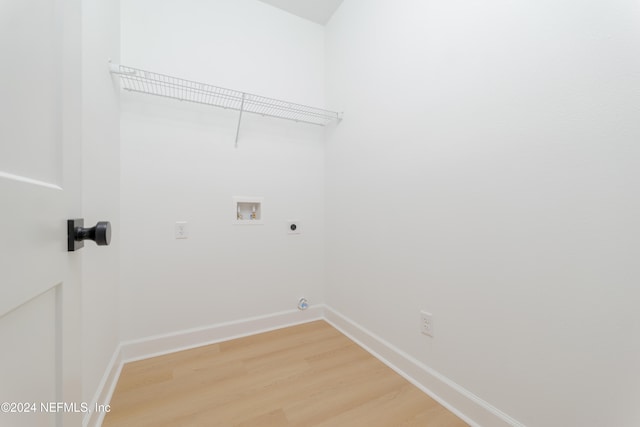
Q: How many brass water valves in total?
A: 2